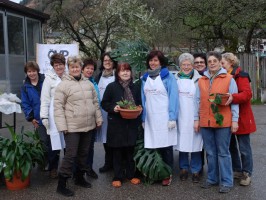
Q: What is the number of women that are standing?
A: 11